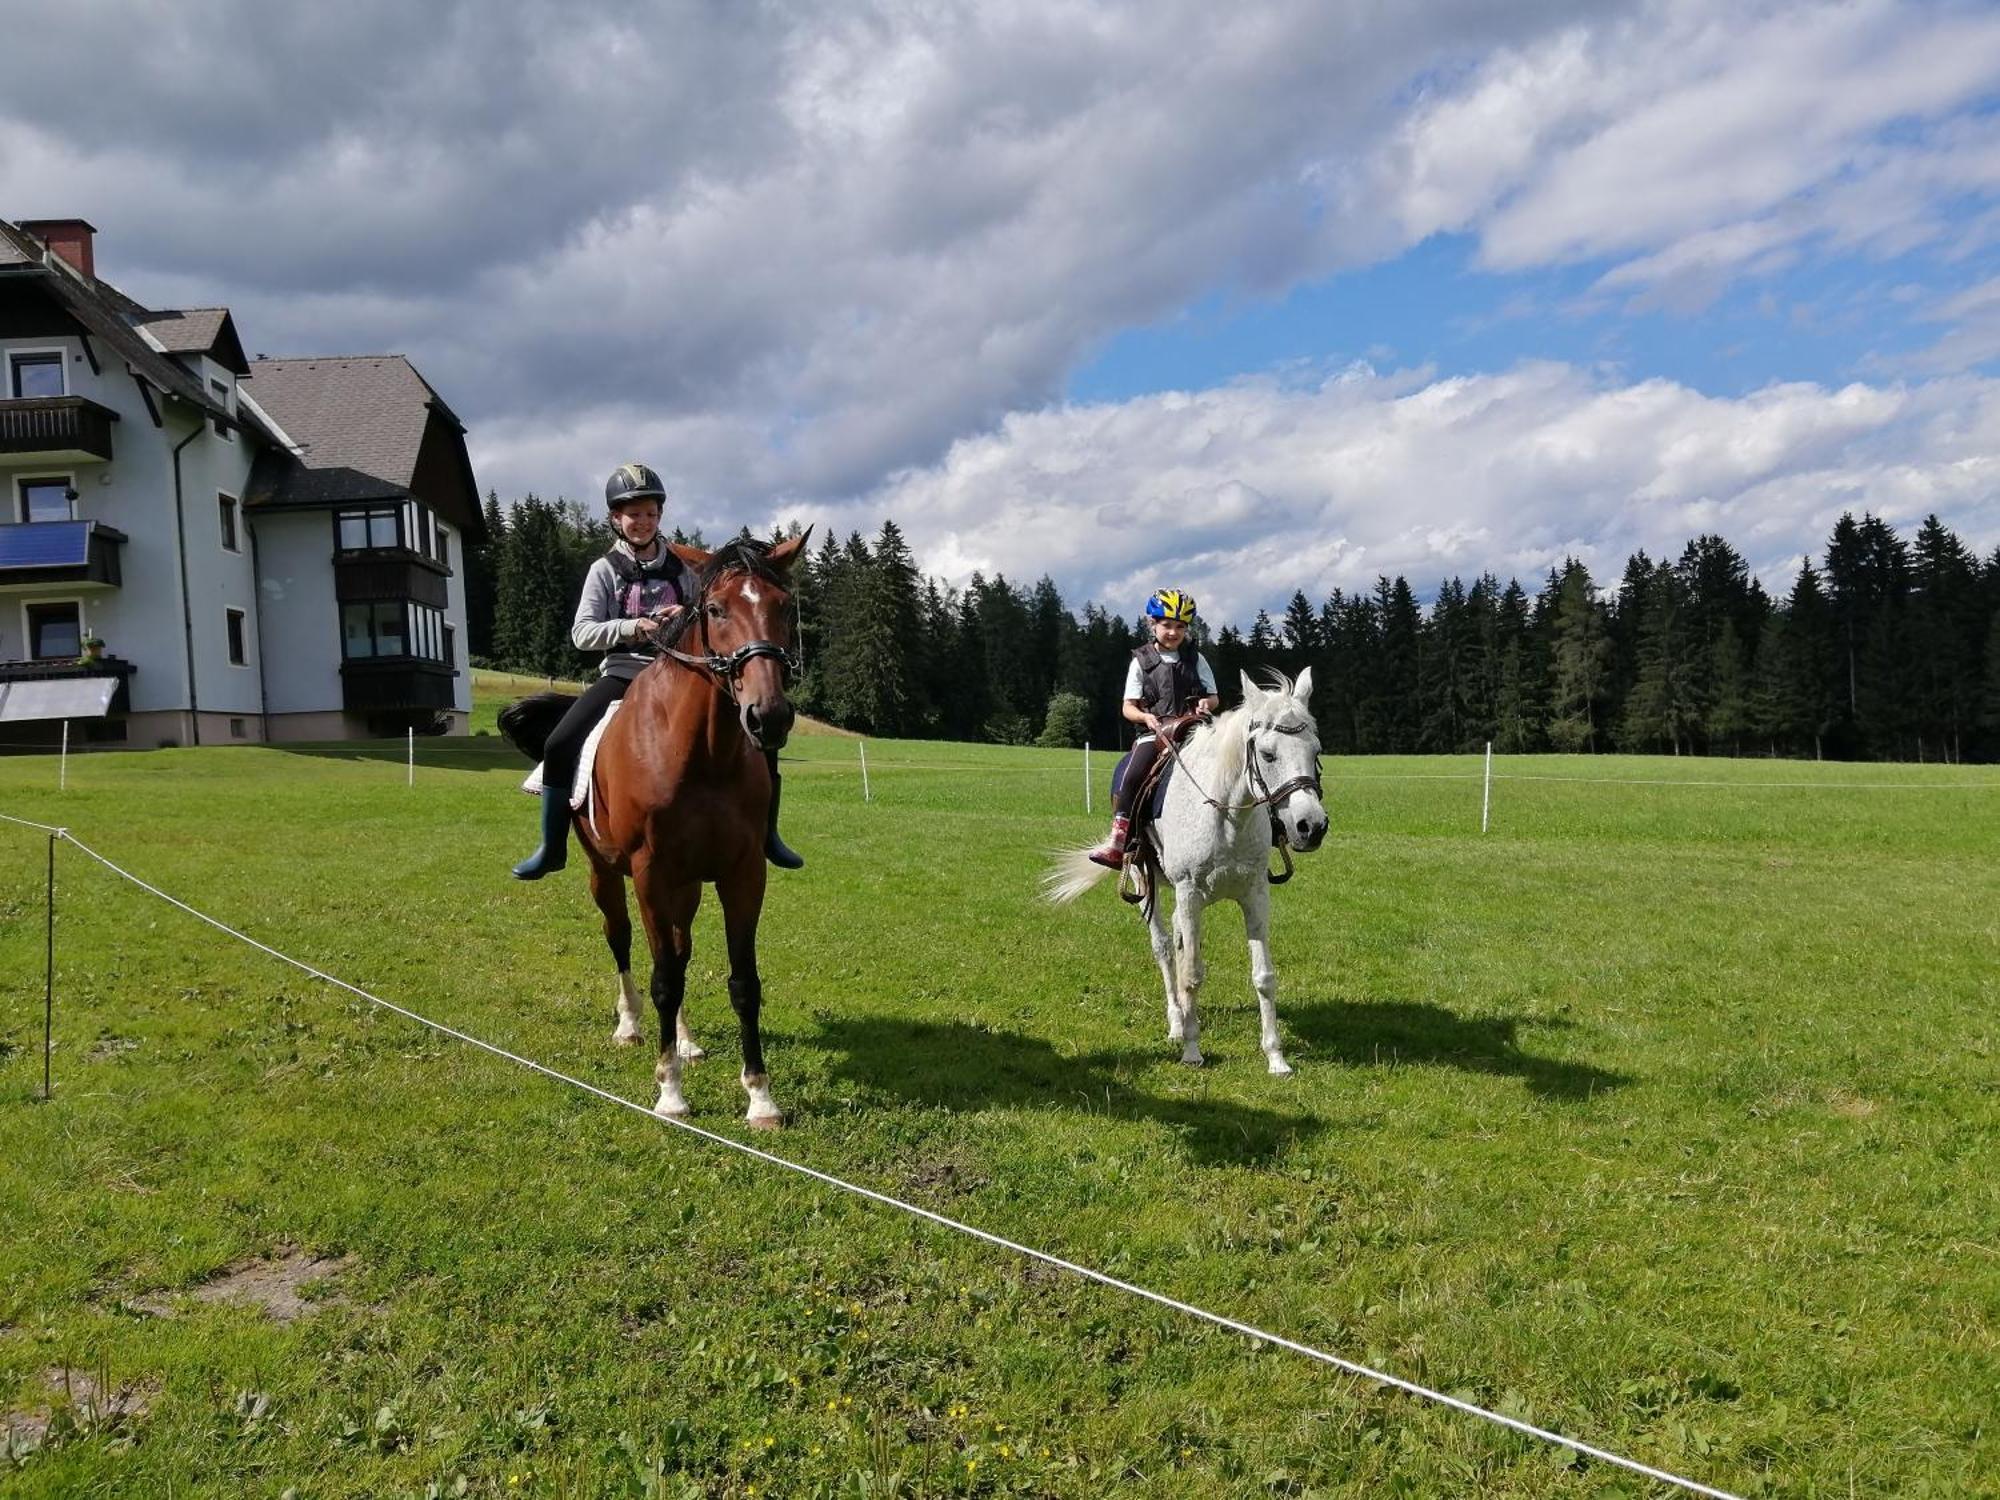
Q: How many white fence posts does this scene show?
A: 5